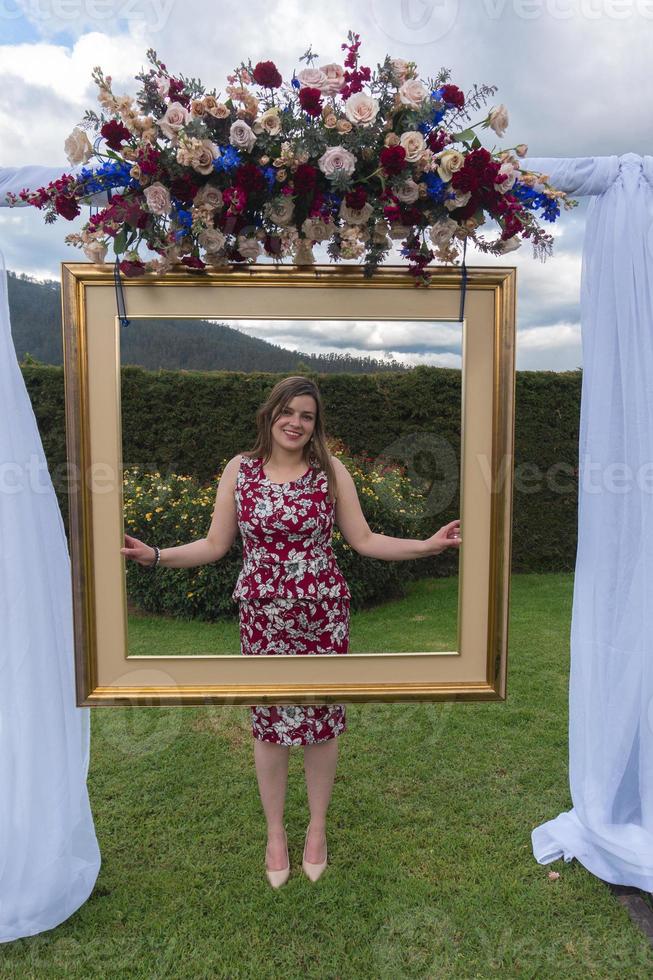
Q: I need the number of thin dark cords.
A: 2